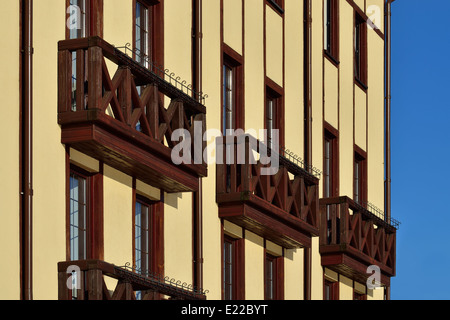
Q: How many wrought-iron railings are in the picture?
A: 4